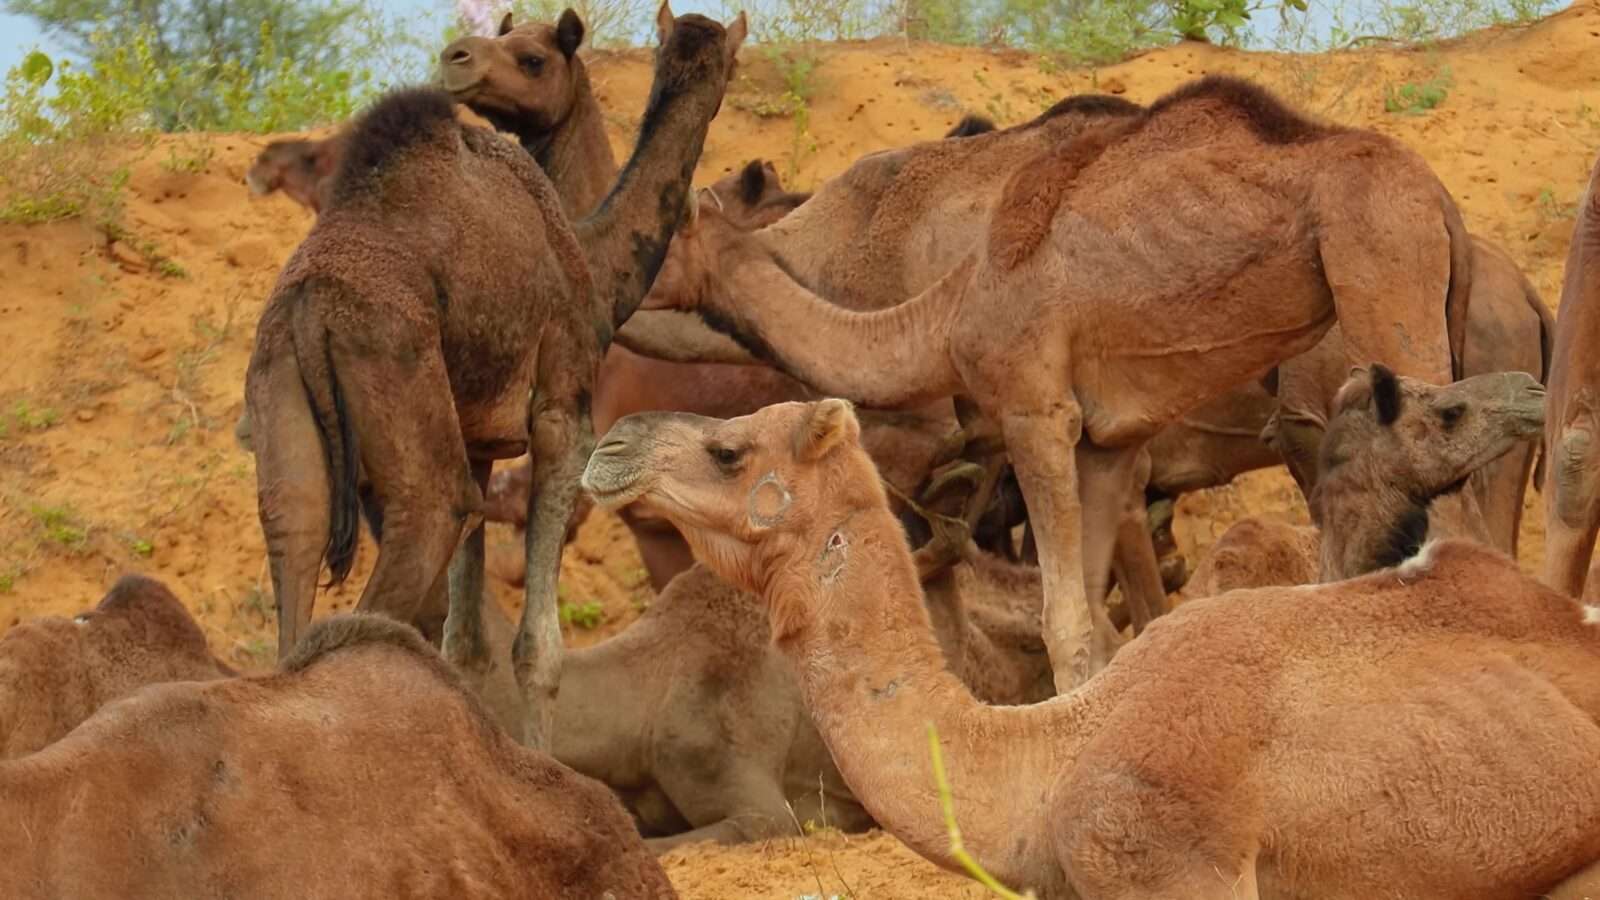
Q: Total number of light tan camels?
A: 1